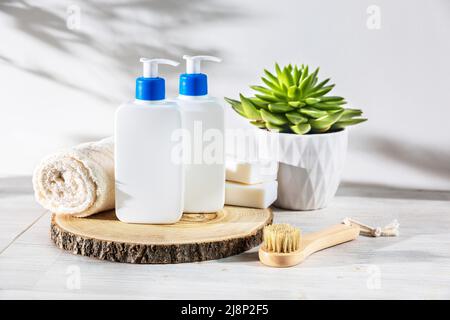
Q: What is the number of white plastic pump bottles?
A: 2